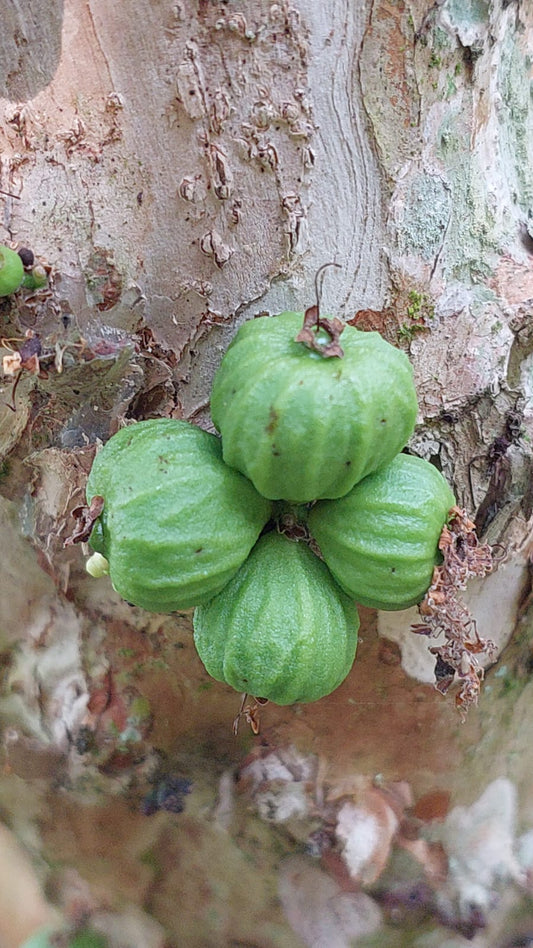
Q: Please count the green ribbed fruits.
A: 4